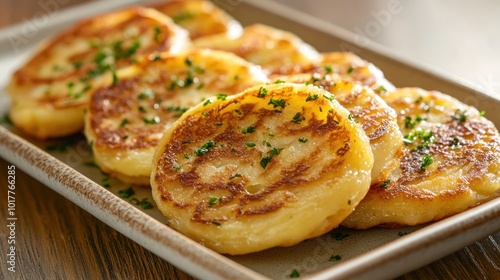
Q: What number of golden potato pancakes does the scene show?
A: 8